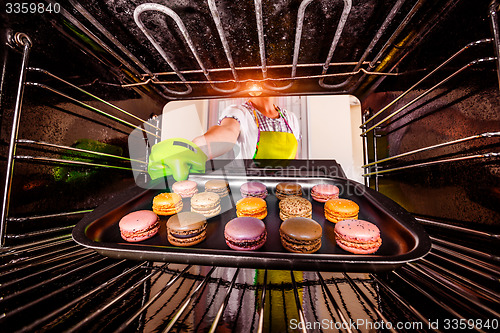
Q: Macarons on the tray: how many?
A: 15